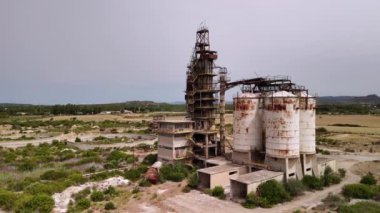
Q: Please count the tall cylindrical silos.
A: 3